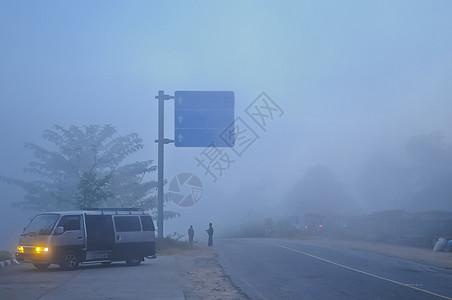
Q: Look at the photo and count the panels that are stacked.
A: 3